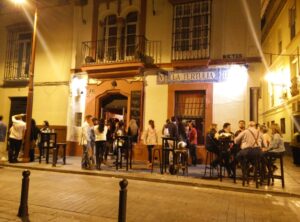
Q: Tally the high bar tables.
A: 4